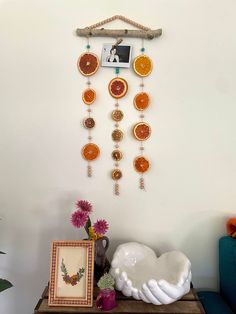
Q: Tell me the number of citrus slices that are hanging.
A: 13